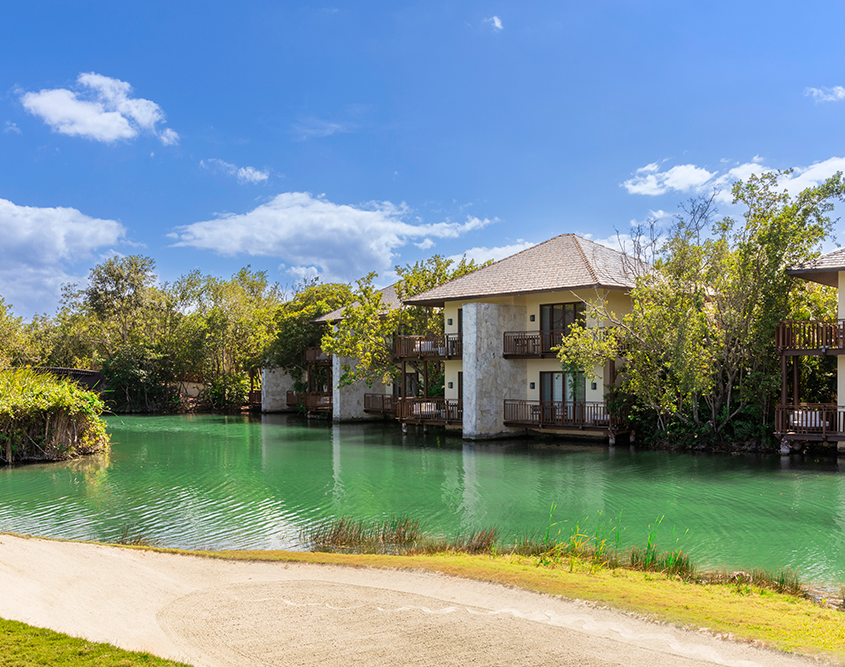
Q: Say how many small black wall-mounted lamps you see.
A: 5